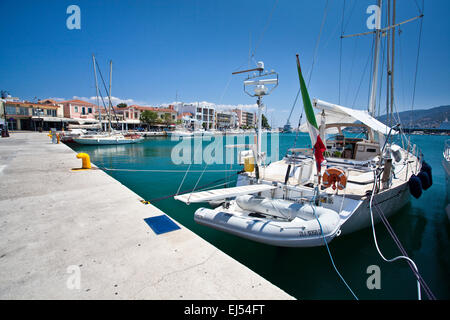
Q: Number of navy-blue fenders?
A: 3